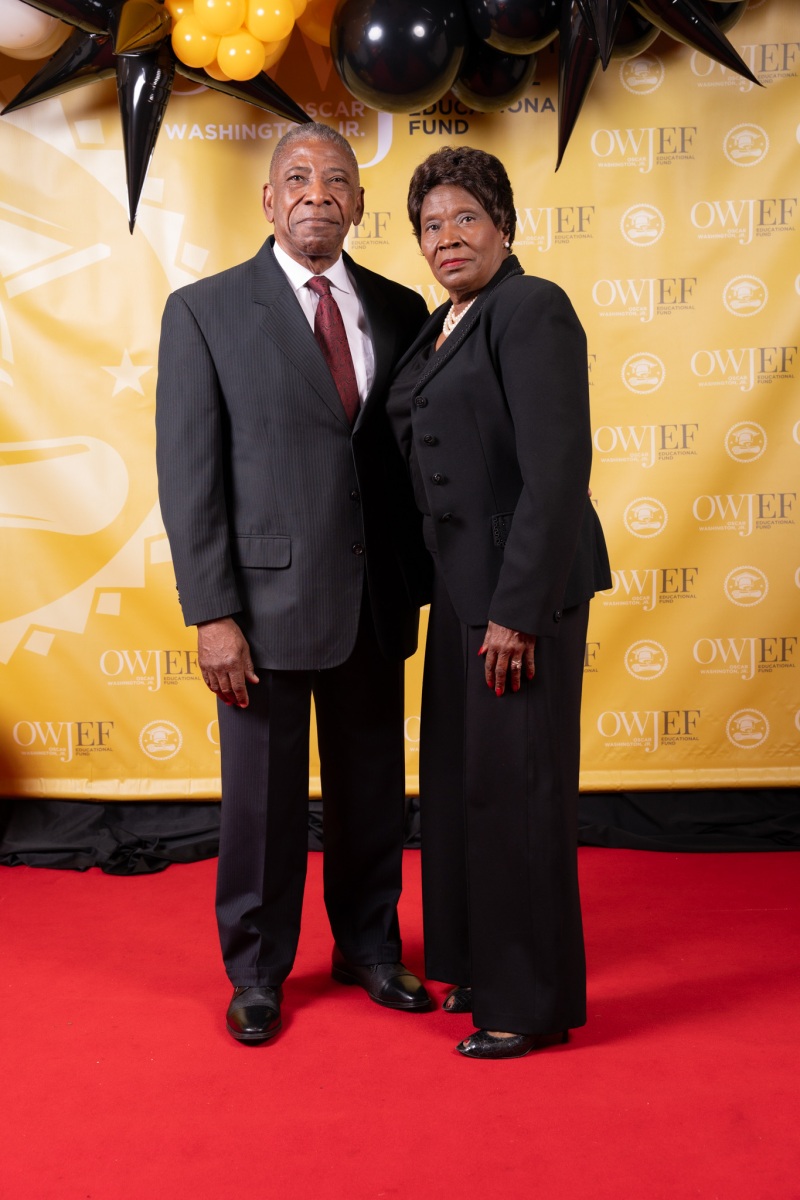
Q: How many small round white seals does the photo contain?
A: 11